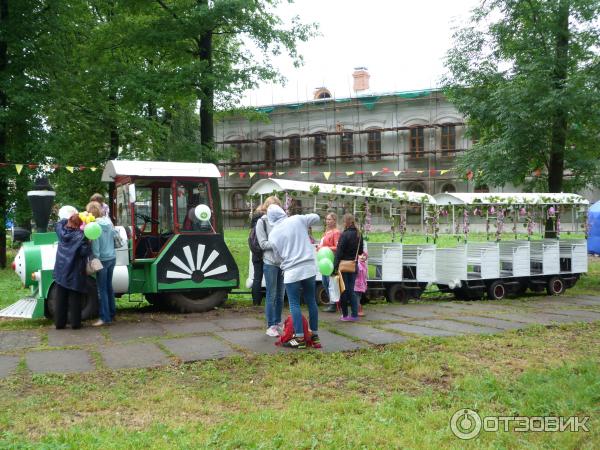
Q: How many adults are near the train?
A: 7